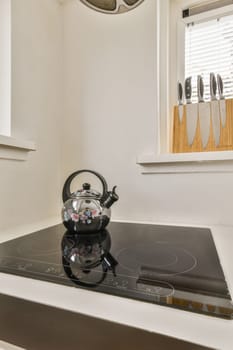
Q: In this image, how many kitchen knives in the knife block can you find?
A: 5